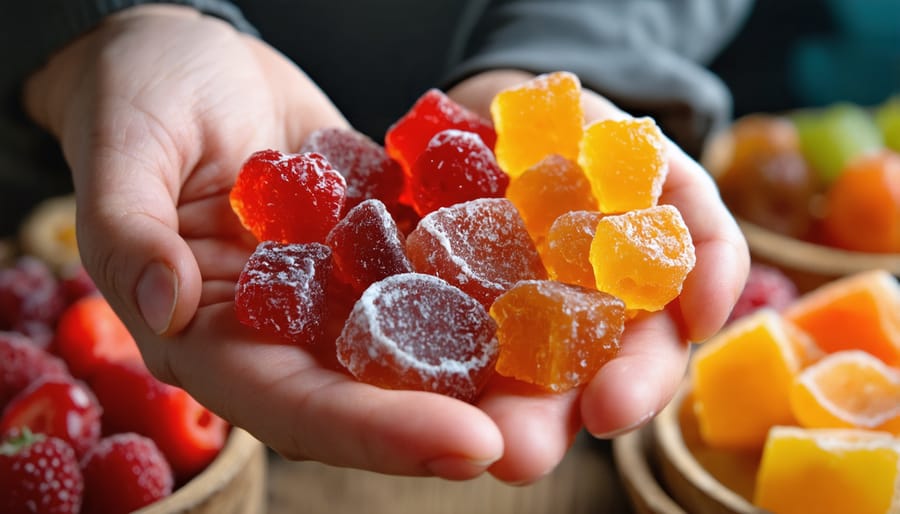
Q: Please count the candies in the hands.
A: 14